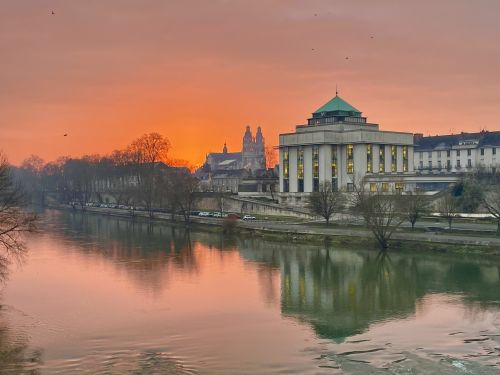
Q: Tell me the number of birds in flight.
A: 6